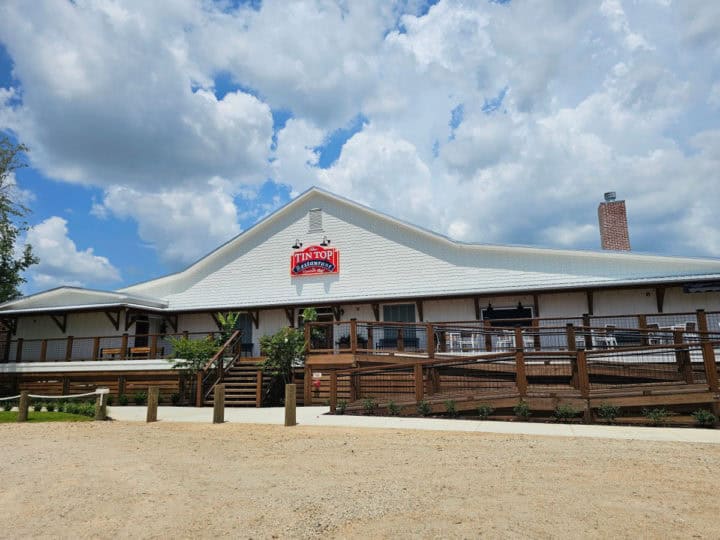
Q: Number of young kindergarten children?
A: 0